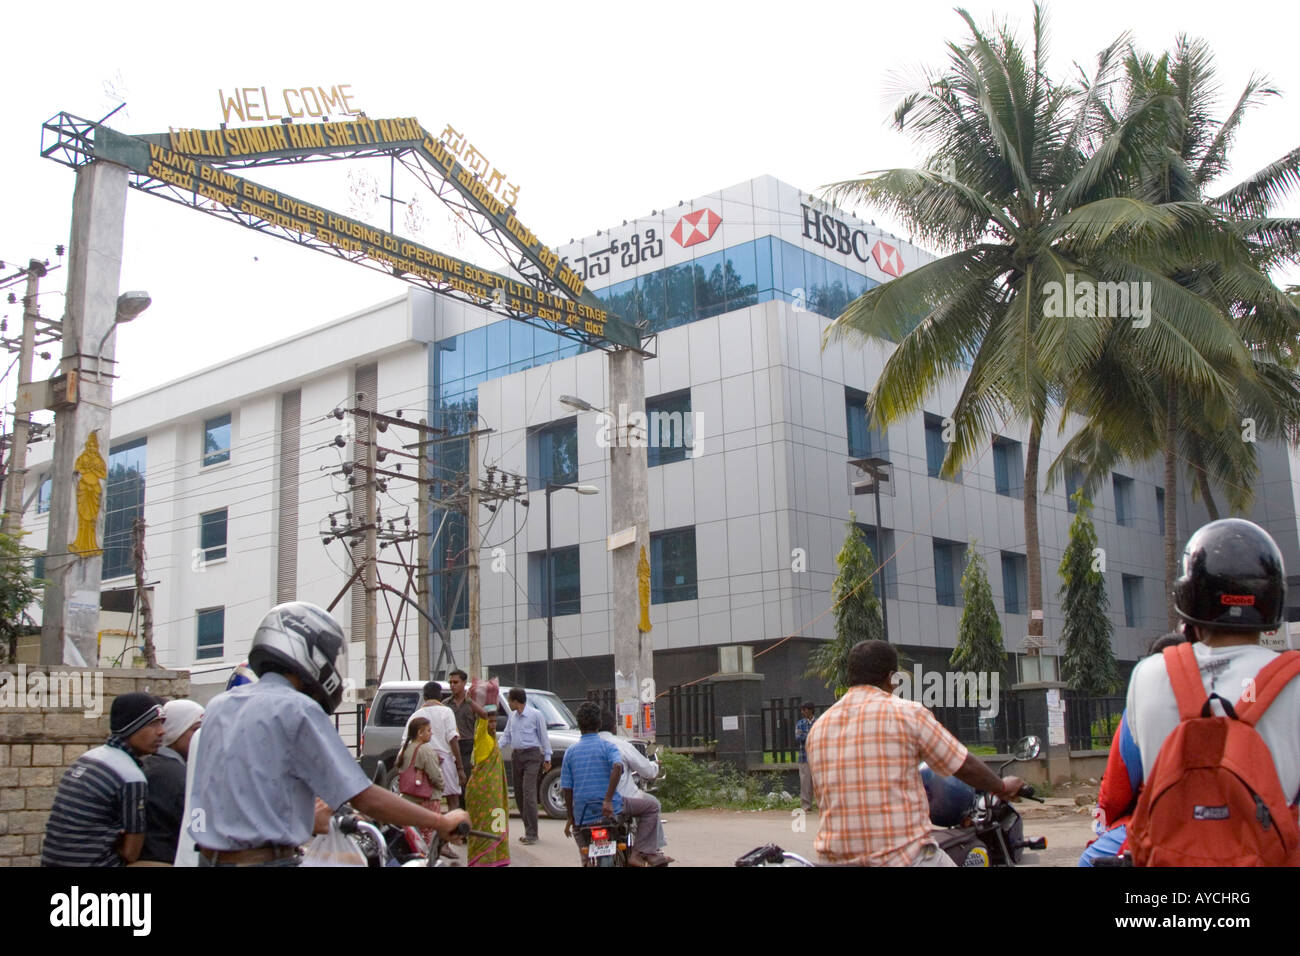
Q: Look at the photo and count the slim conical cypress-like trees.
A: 3